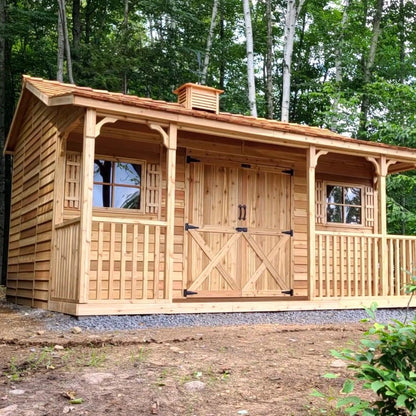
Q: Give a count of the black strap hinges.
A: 6